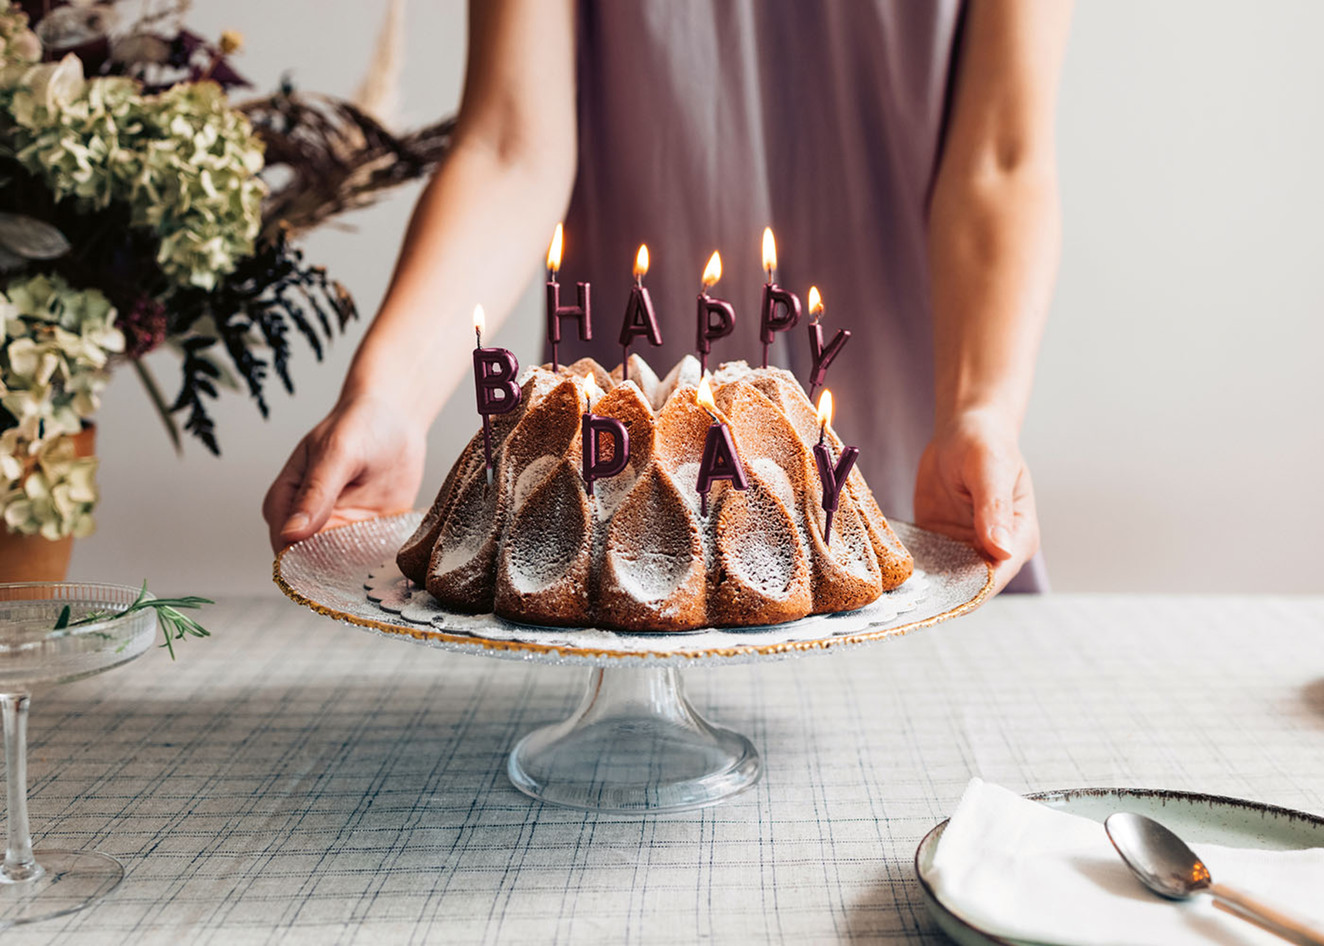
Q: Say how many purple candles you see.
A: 9